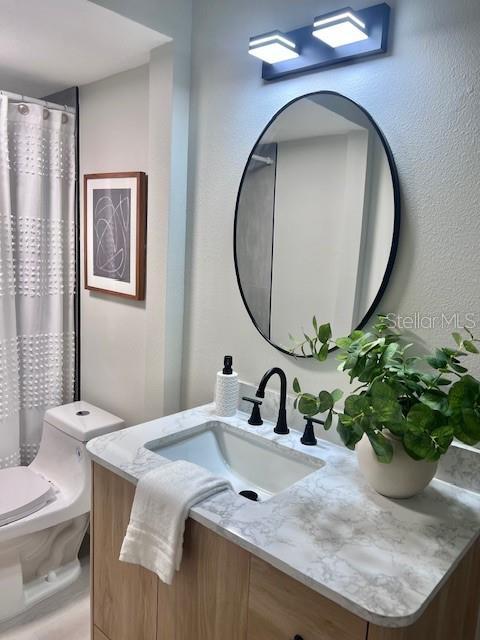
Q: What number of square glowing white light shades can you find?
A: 2